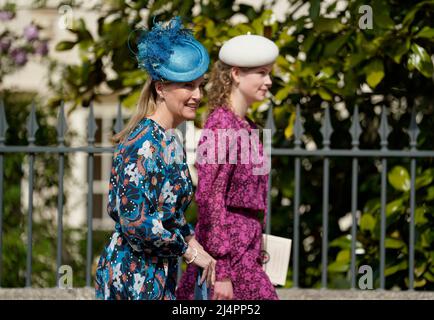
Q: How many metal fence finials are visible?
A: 11